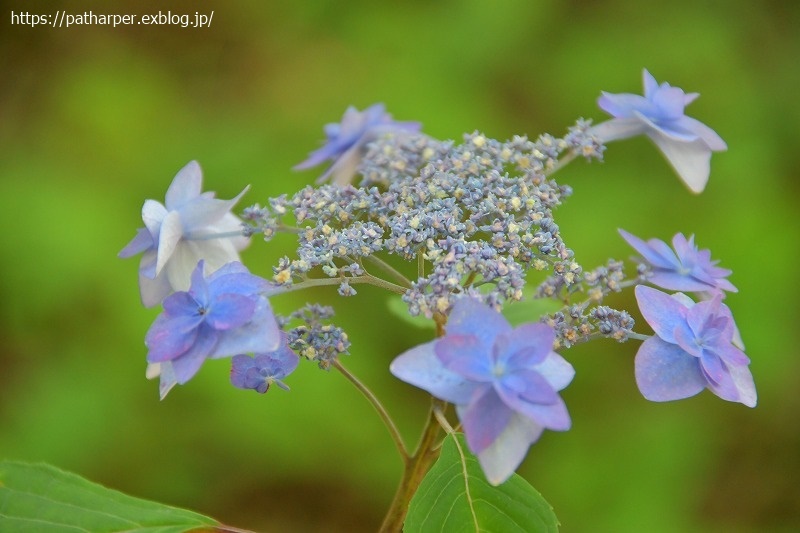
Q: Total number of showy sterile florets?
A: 8